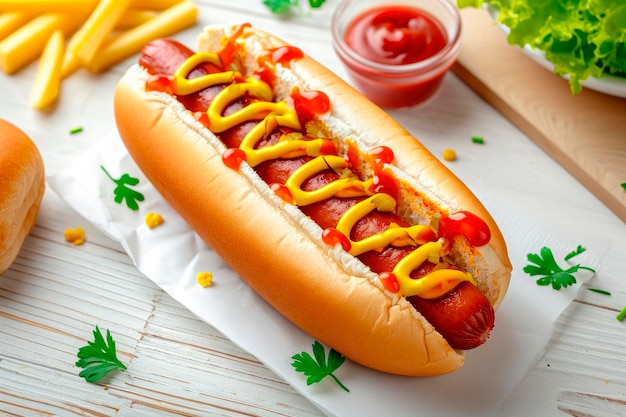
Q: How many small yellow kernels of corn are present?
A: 4